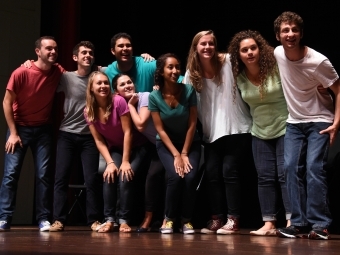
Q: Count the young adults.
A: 9